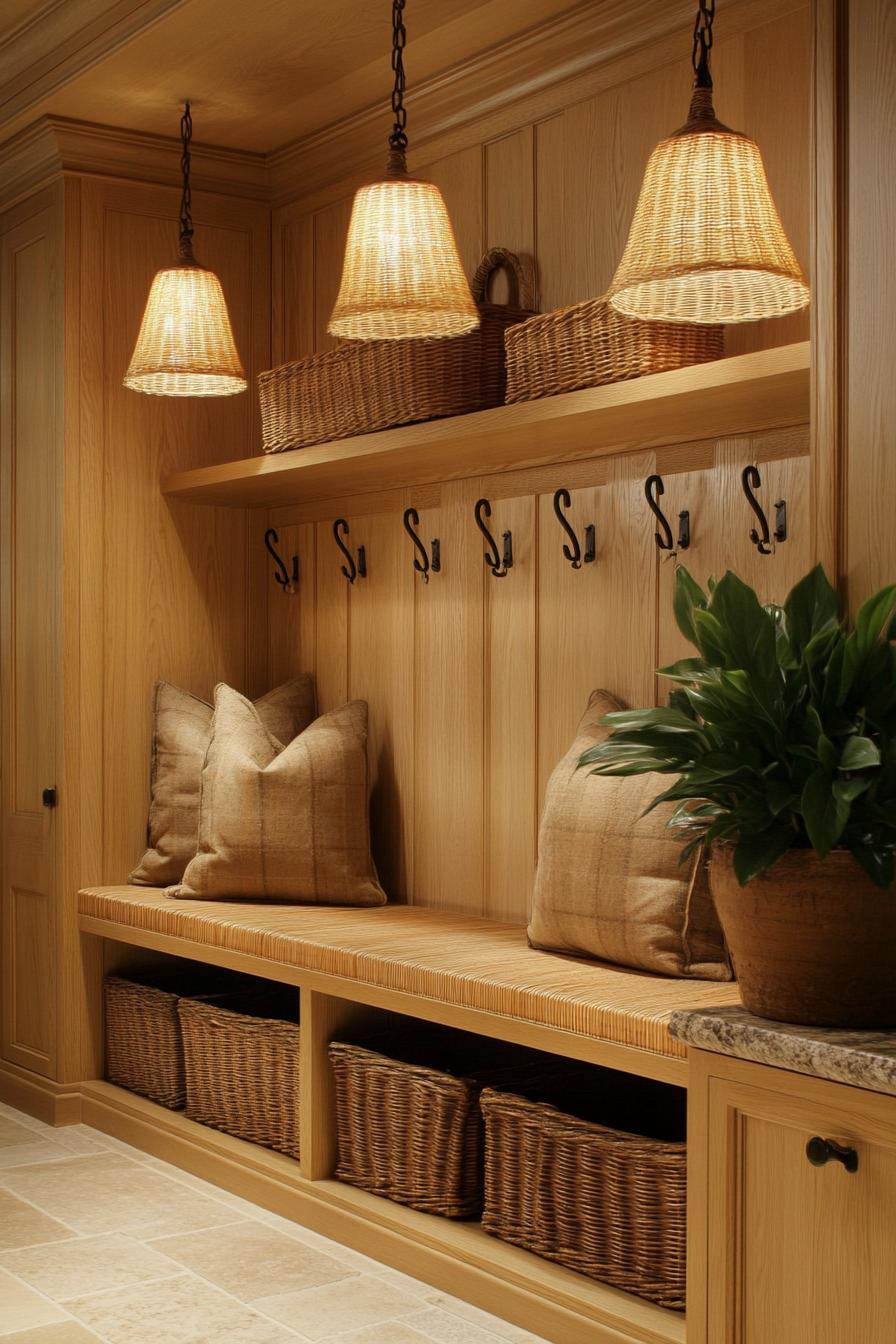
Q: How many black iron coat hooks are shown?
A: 7